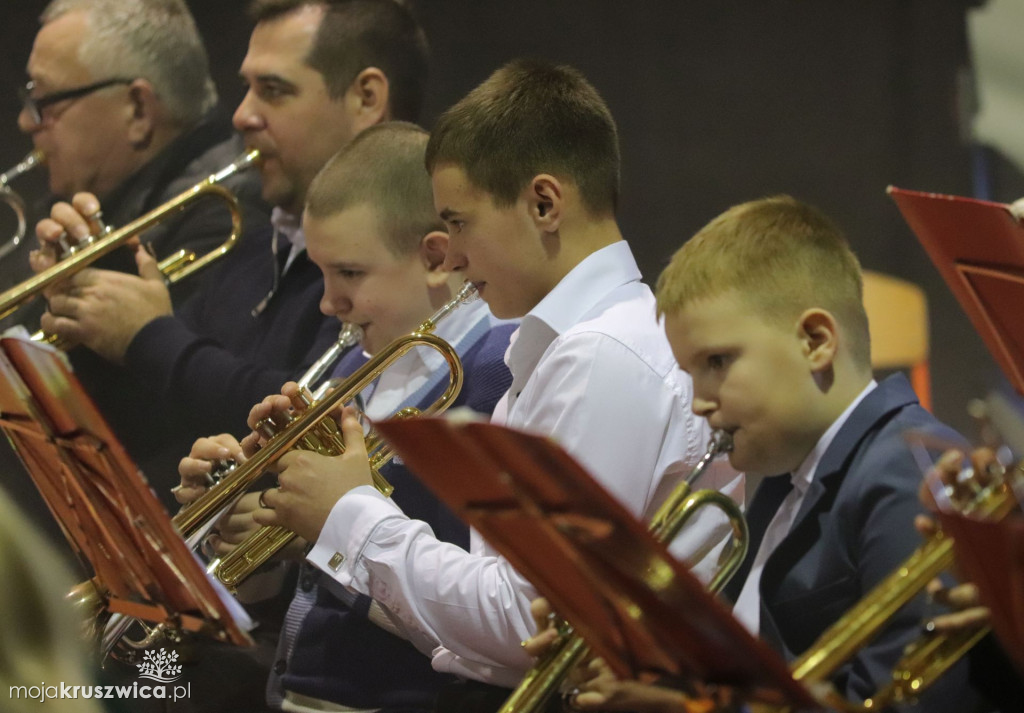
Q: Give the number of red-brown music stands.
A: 4